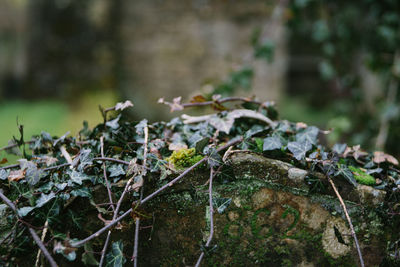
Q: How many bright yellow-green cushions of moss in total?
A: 2